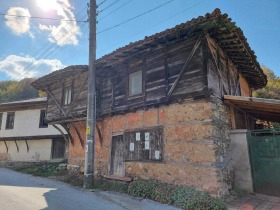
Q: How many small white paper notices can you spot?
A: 5